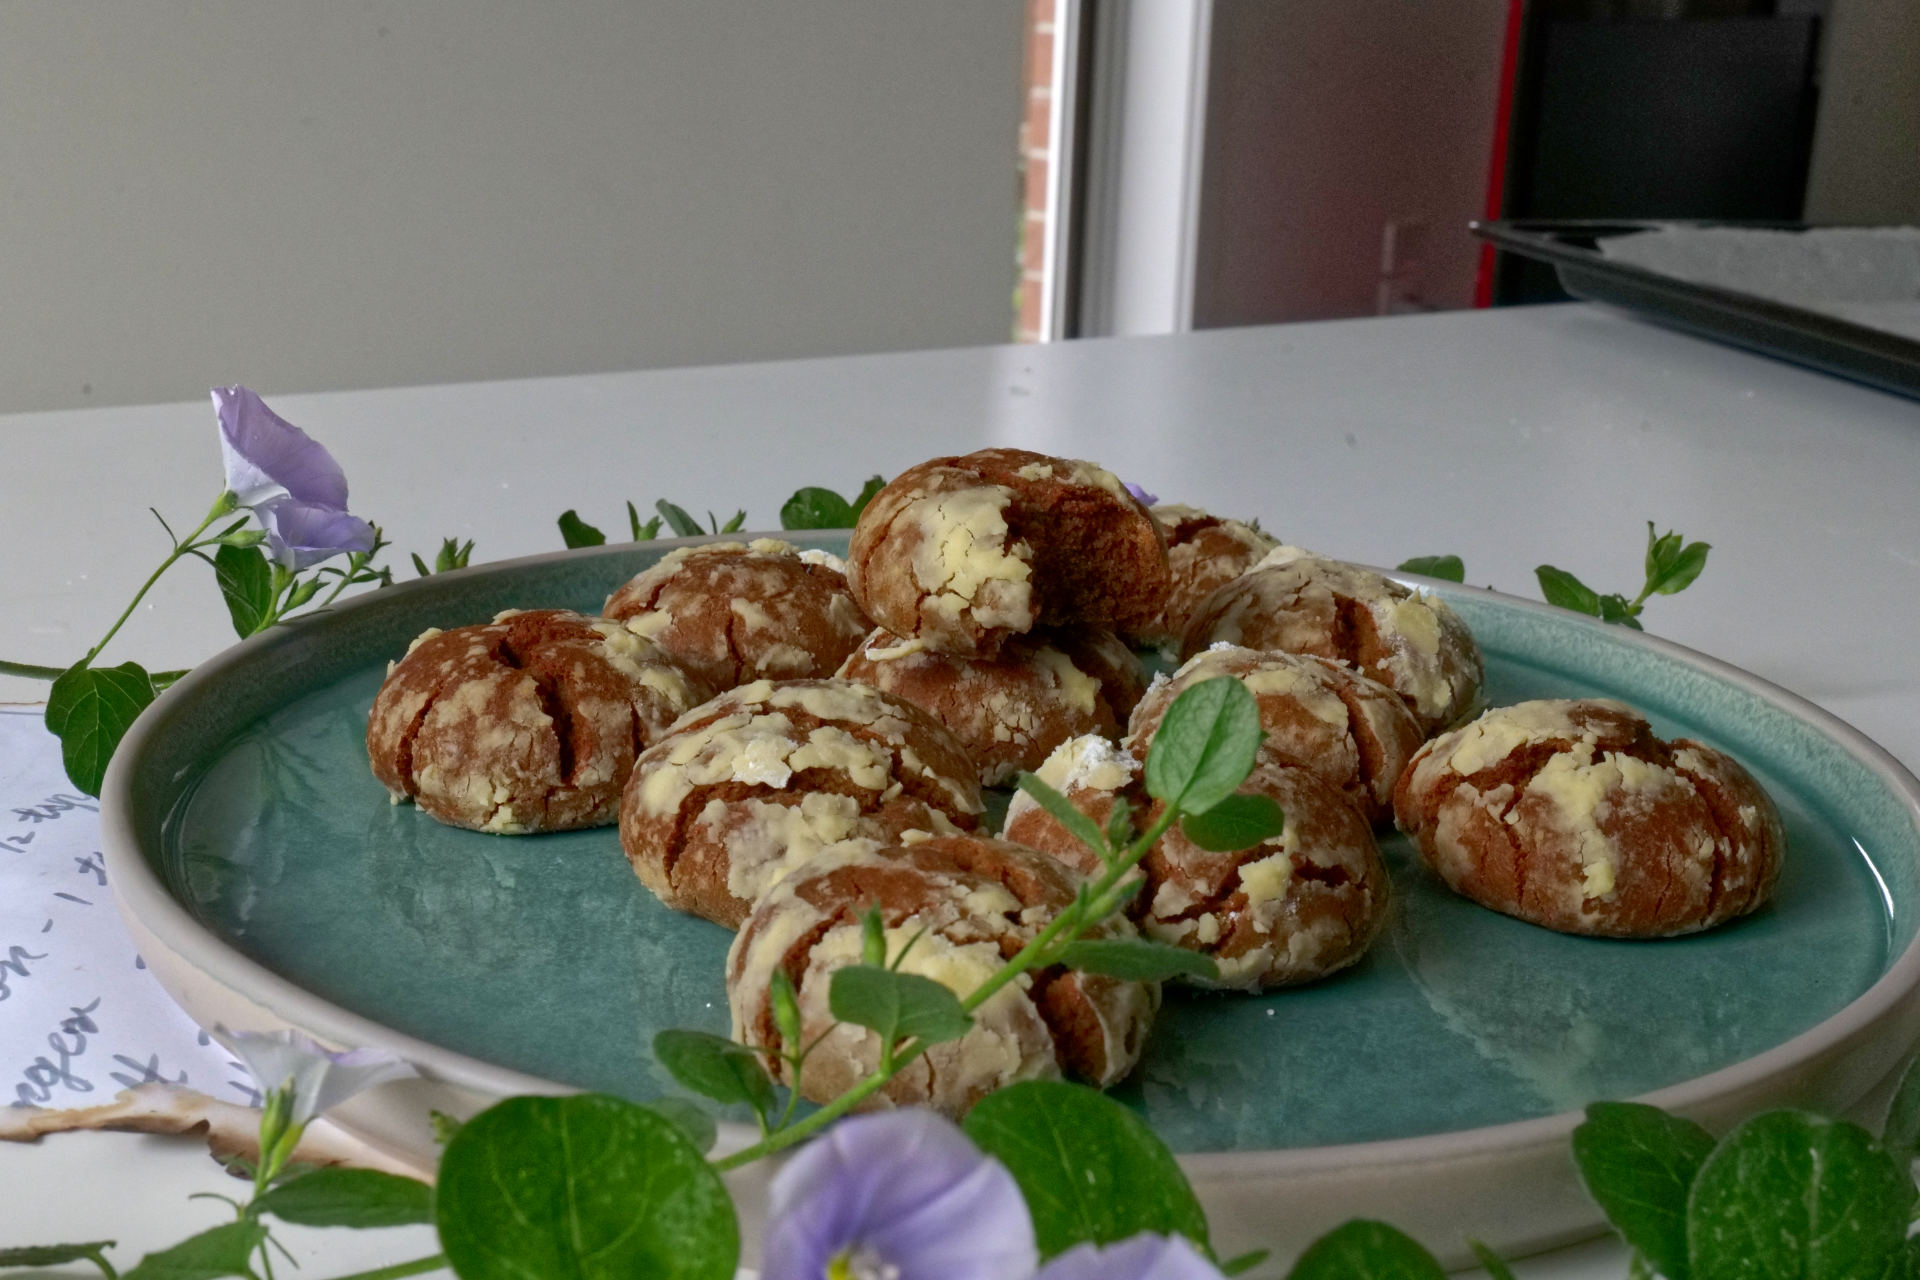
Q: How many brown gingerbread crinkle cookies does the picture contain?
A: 11